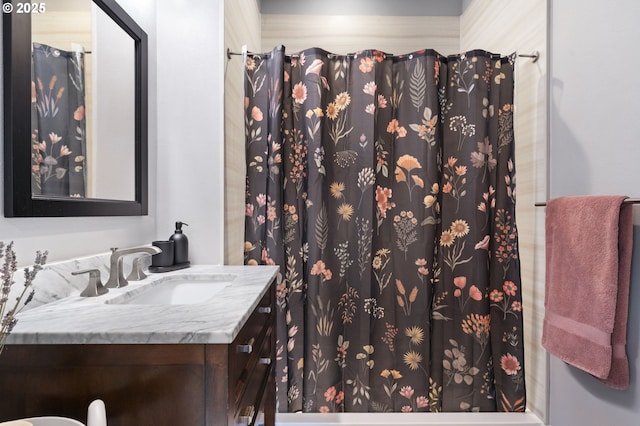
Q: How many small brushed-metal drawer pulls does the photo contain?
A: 4